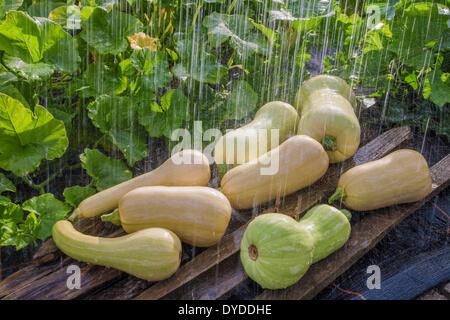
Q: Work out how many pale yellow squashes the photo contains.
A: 7